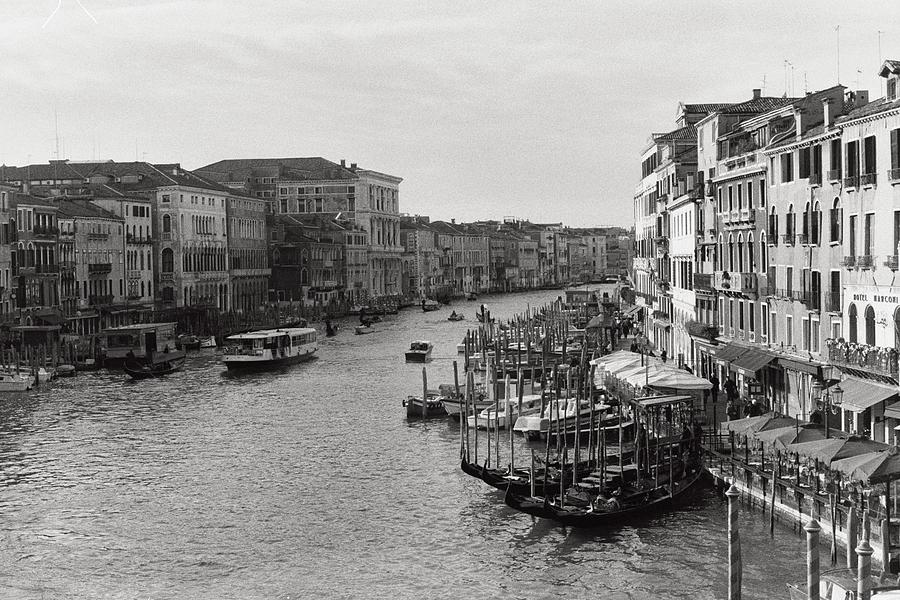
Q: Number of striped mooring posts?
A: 3